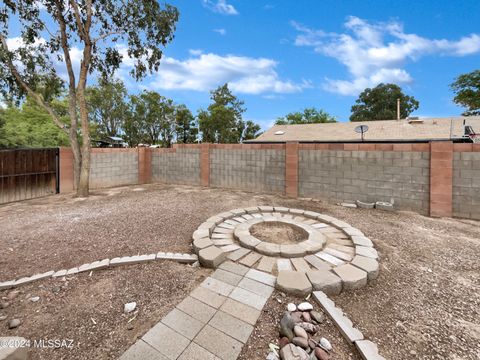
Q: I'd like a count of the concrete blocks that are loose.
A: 3